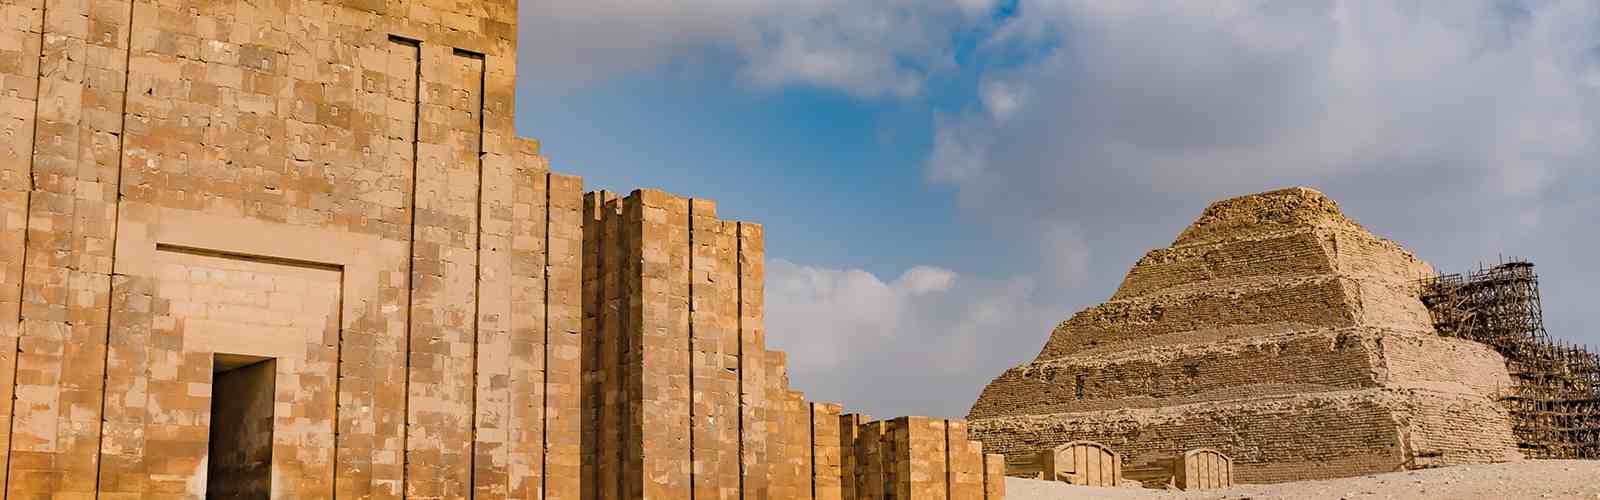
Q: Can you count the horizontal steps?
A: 5